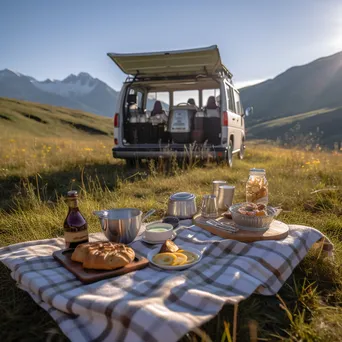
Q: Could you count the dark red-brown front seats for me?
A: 2